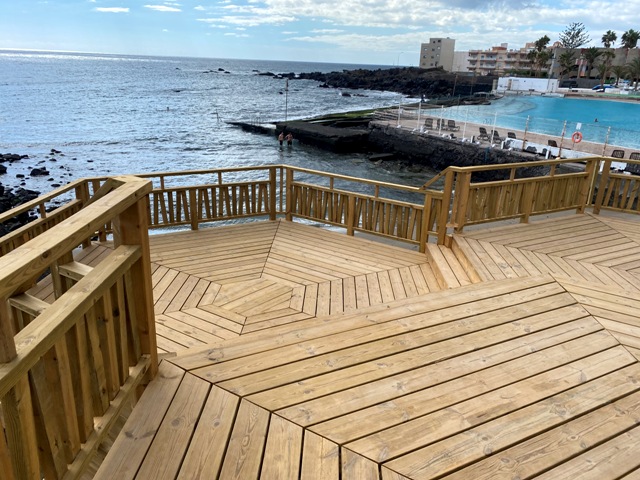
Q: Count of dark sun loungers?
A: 9